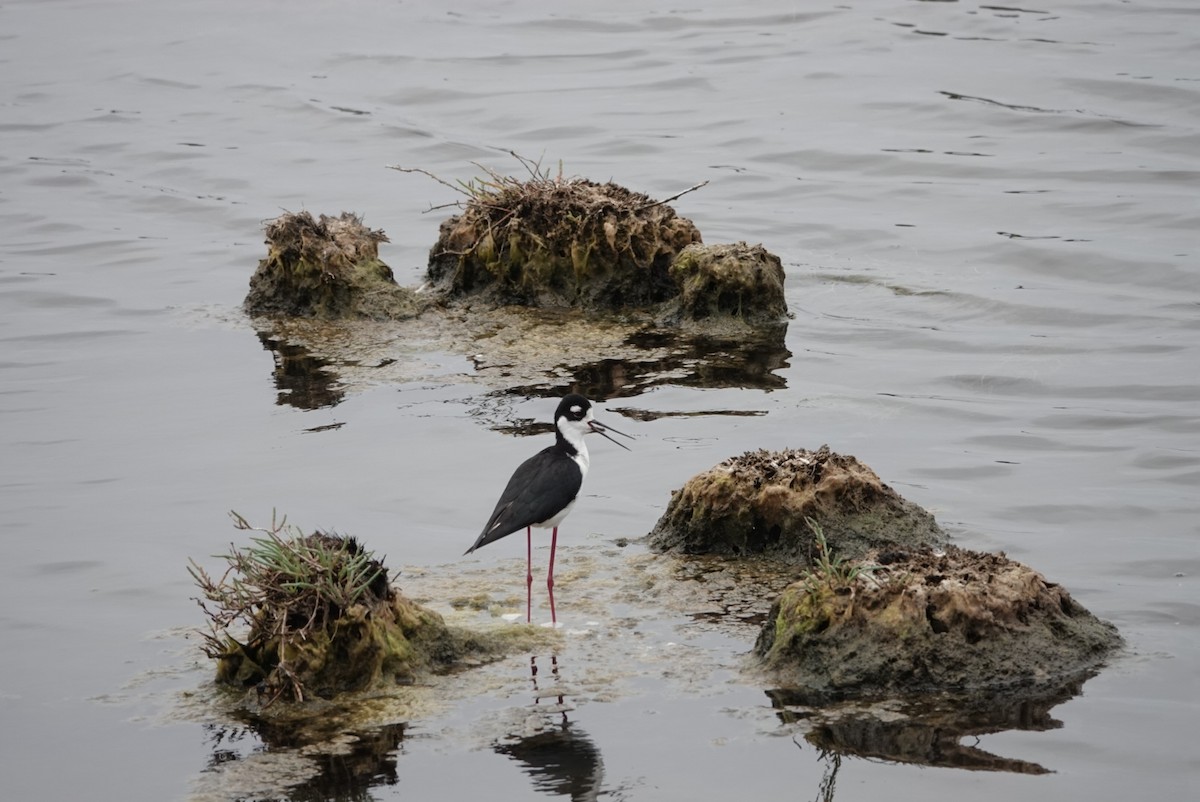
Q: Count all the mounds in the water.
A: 6